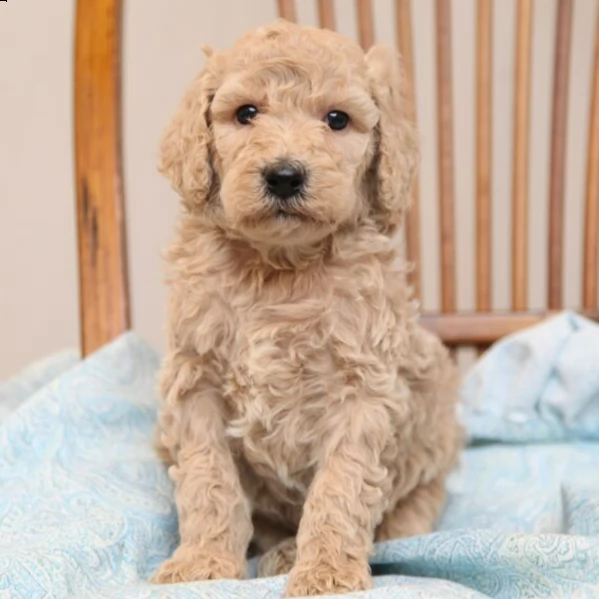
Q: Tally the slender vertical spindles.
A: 9